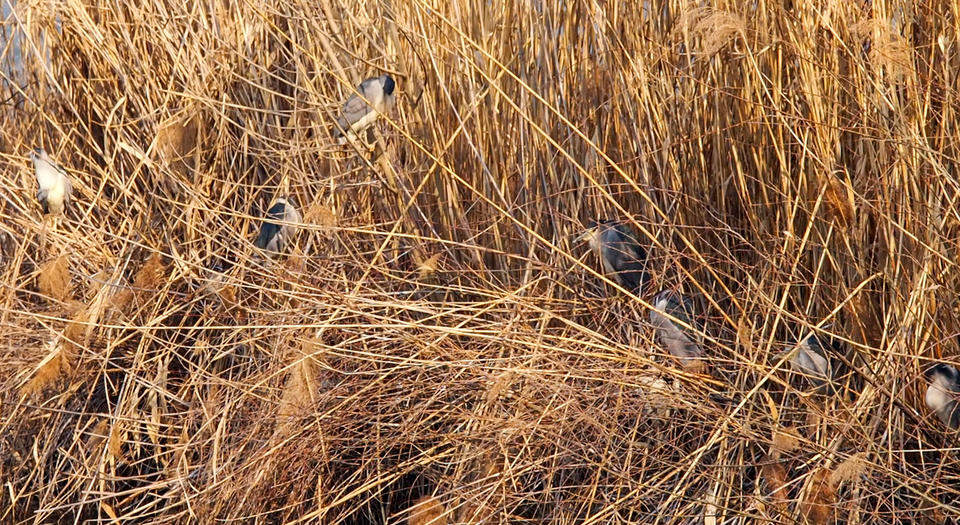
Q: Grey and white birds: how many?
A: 7